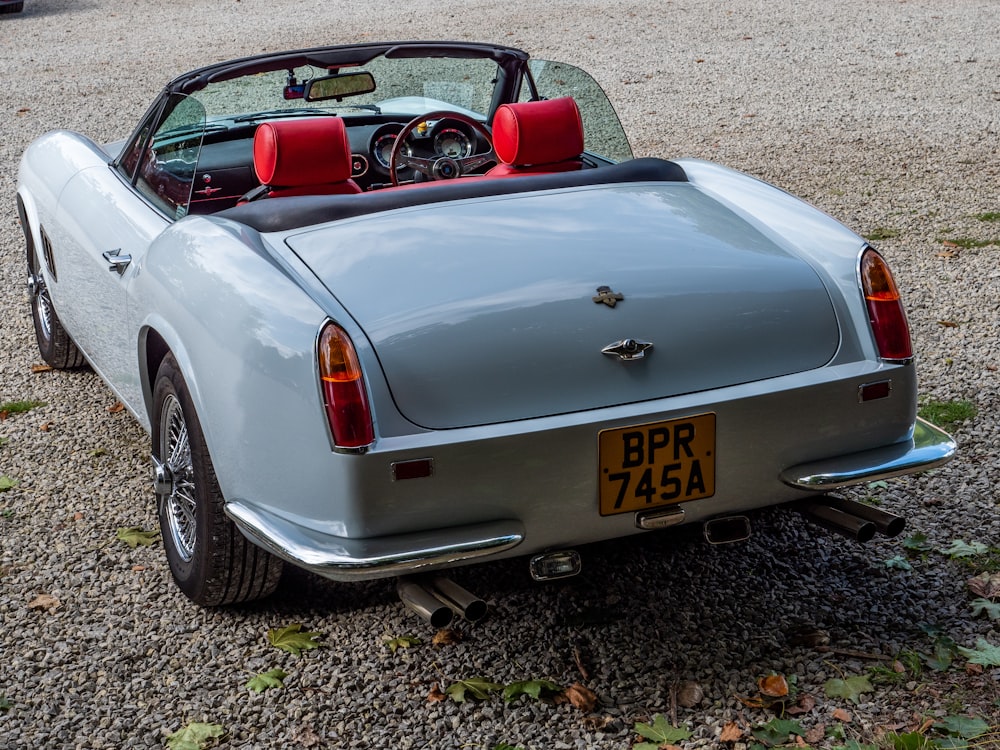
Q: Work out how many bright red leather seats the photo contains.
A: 2